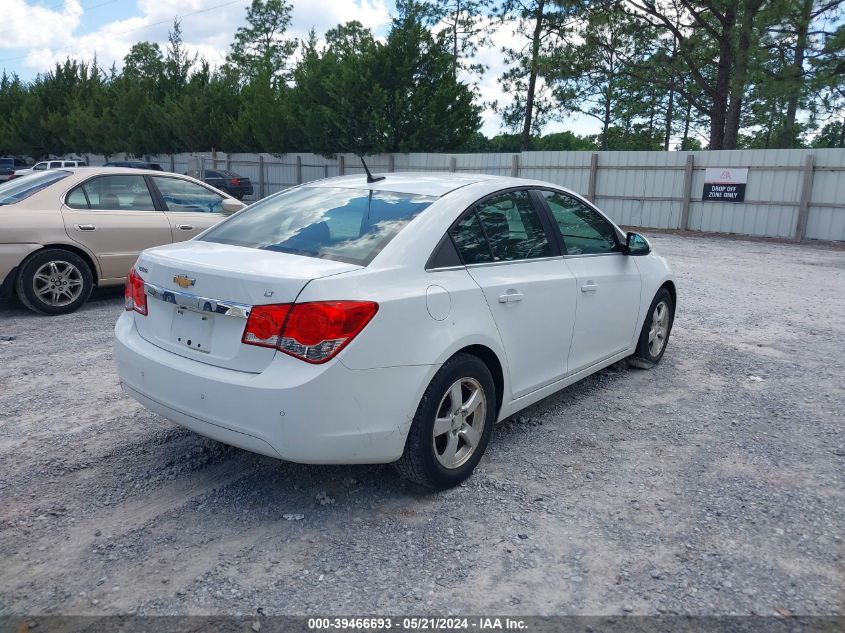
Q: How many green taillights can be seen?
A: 0